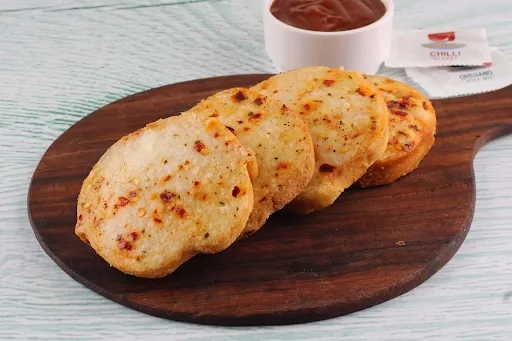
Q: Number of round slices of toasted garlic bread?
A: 4